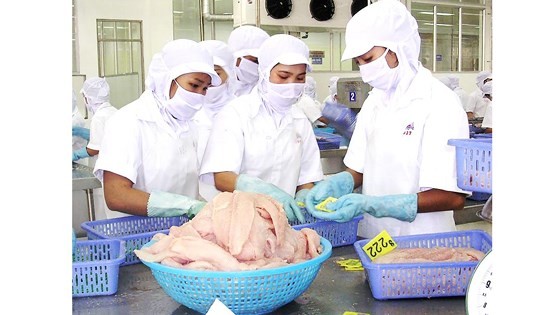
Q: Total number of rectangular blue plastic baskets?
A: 5